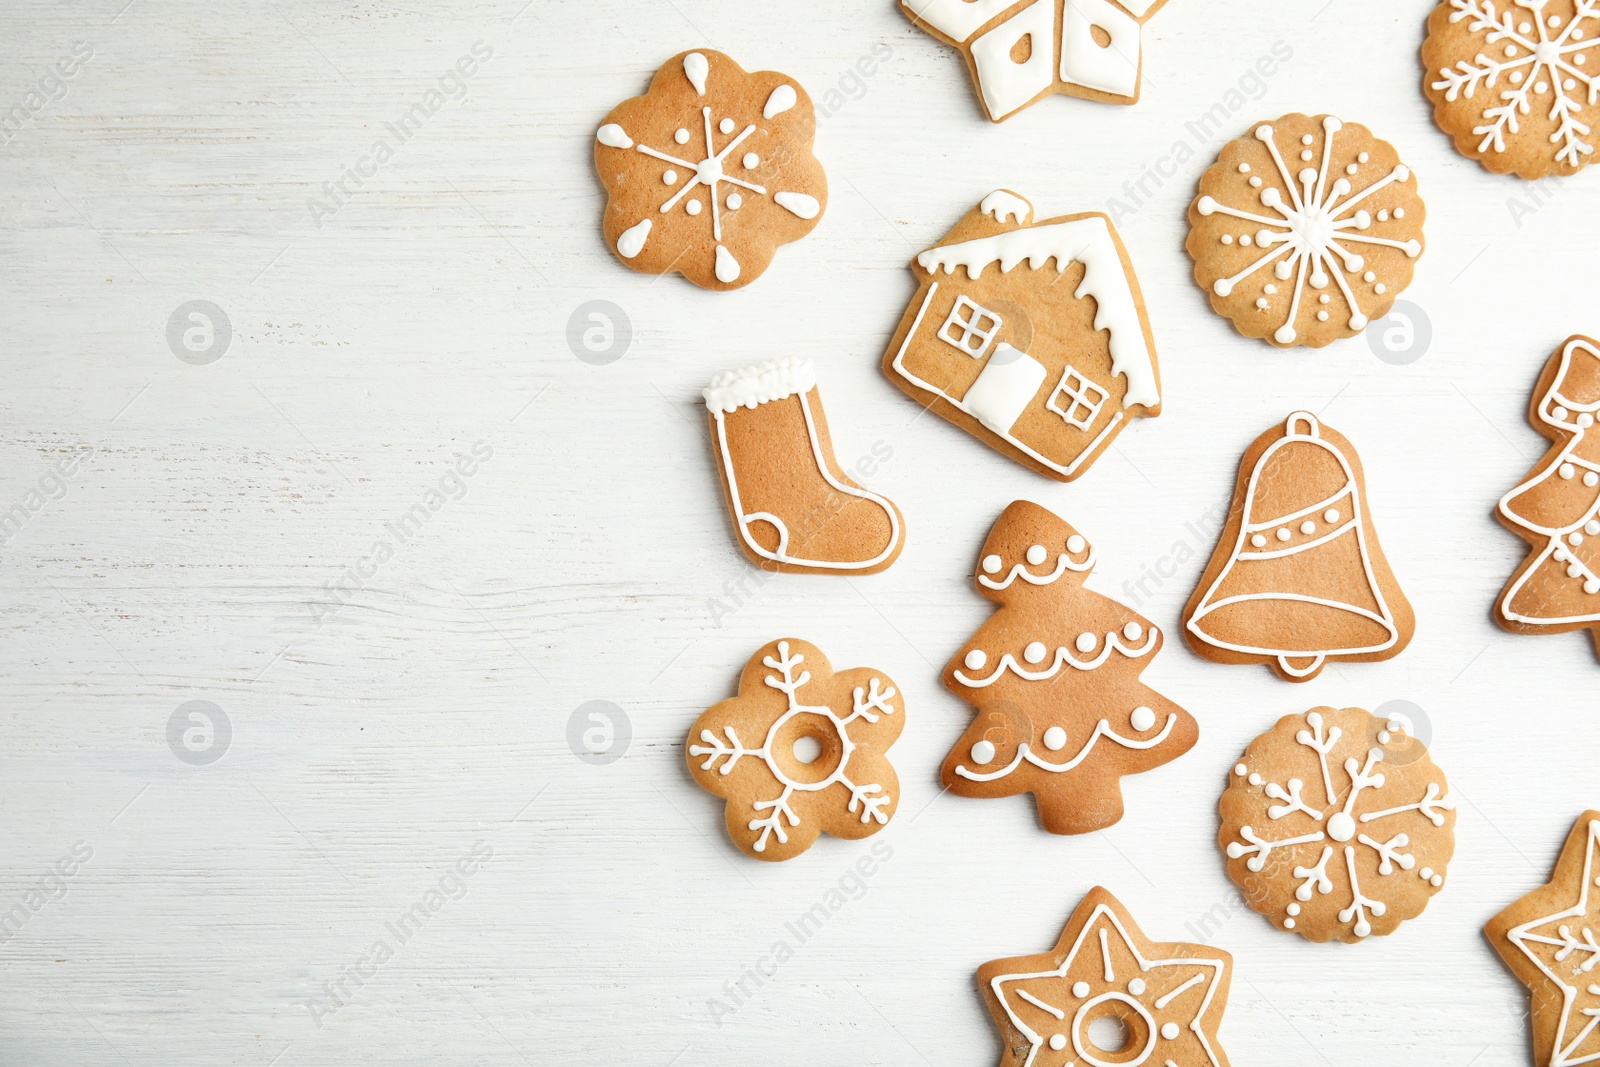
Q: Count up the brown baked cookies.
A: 13